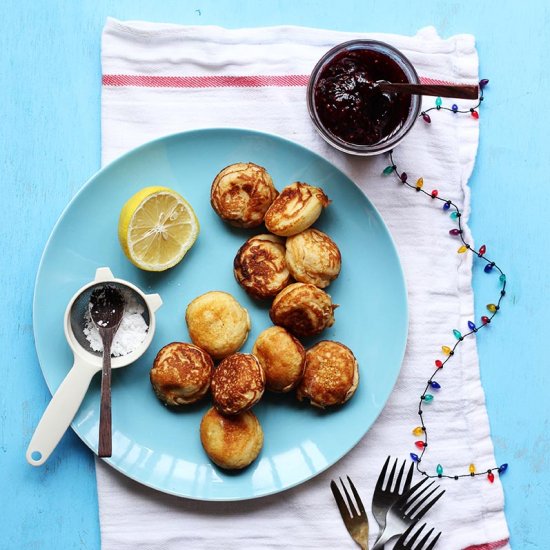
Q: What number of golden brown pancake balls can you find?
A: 11